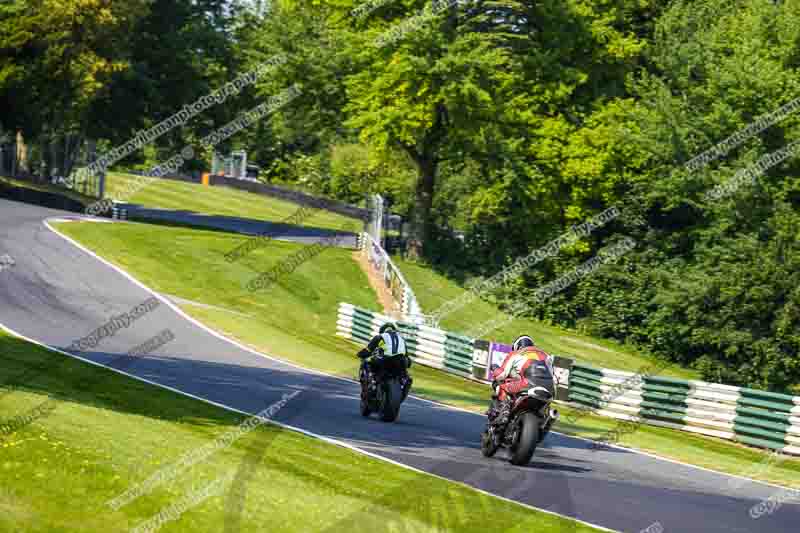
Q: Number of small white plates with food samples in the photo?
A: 0